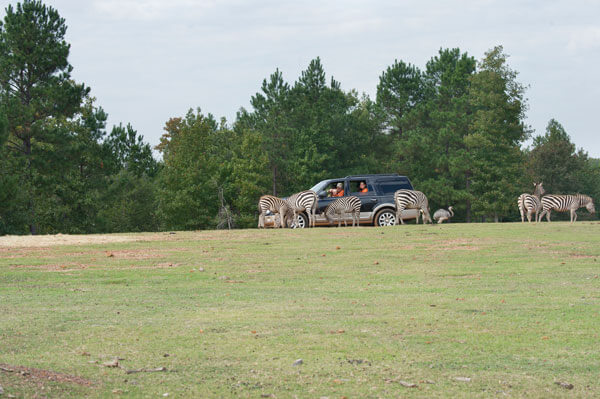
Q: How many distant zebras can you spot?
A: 6